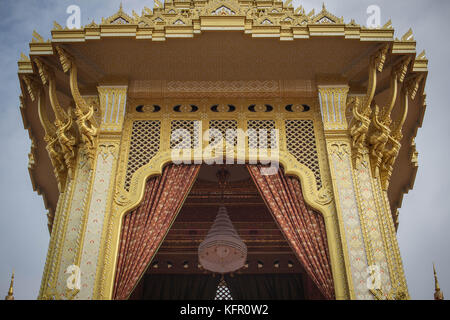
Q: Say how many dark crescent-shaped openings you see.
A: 10